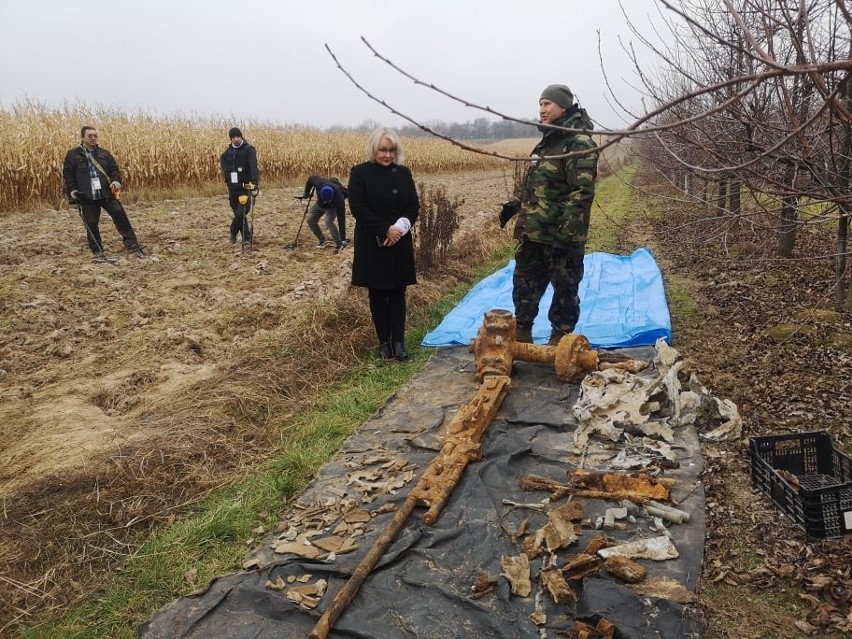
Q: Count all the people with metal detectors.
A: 3